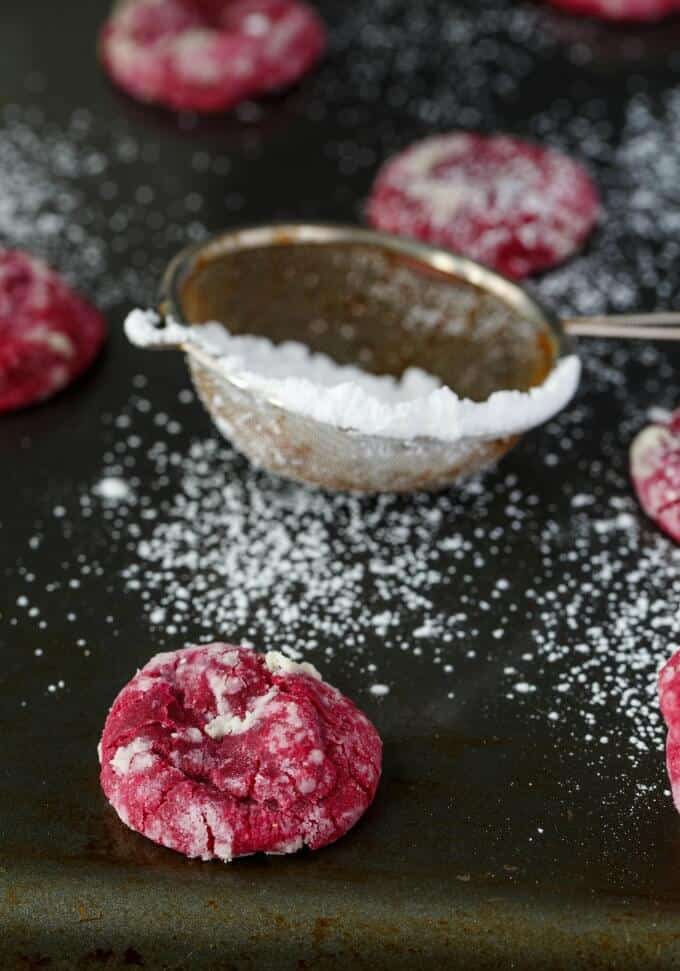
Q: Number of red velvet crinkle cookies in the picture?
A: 7